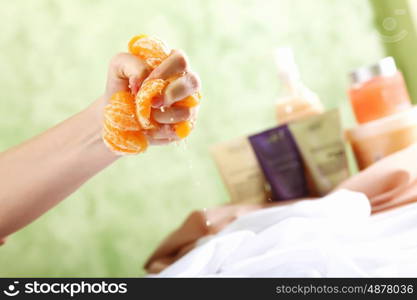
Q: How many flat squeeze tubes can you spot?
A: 3